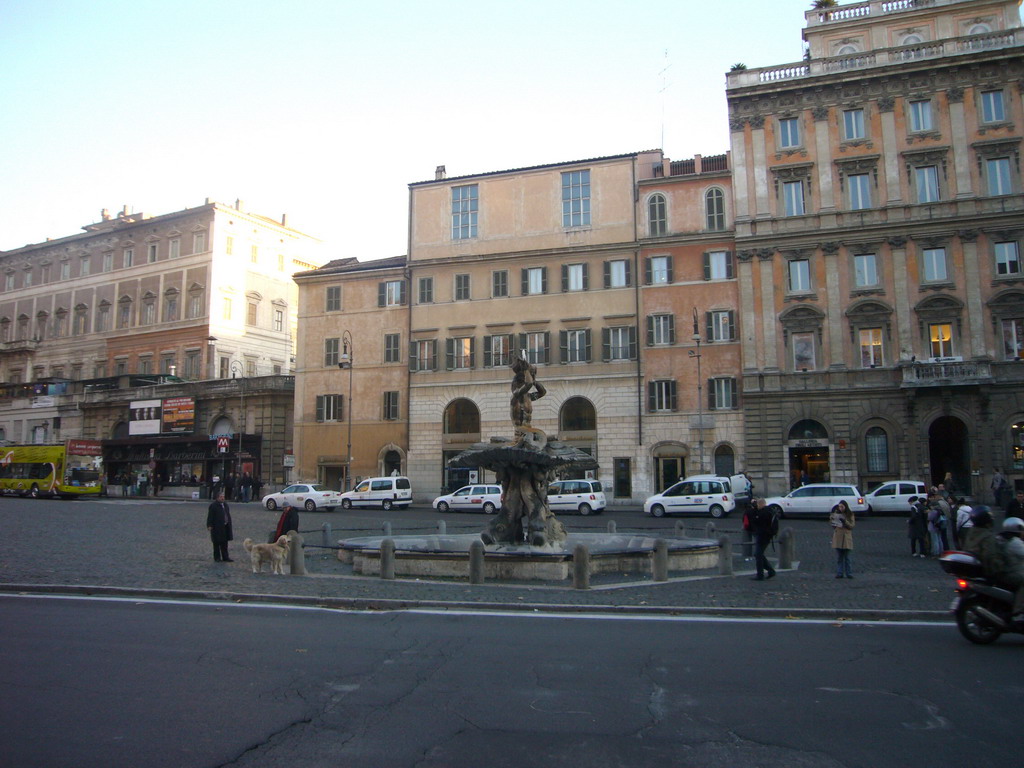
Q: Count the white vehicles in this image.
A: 8